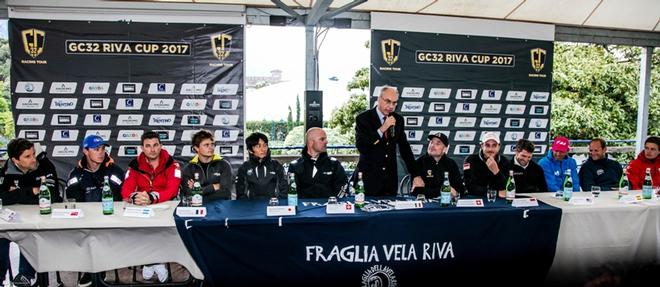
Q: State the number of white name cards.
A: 11